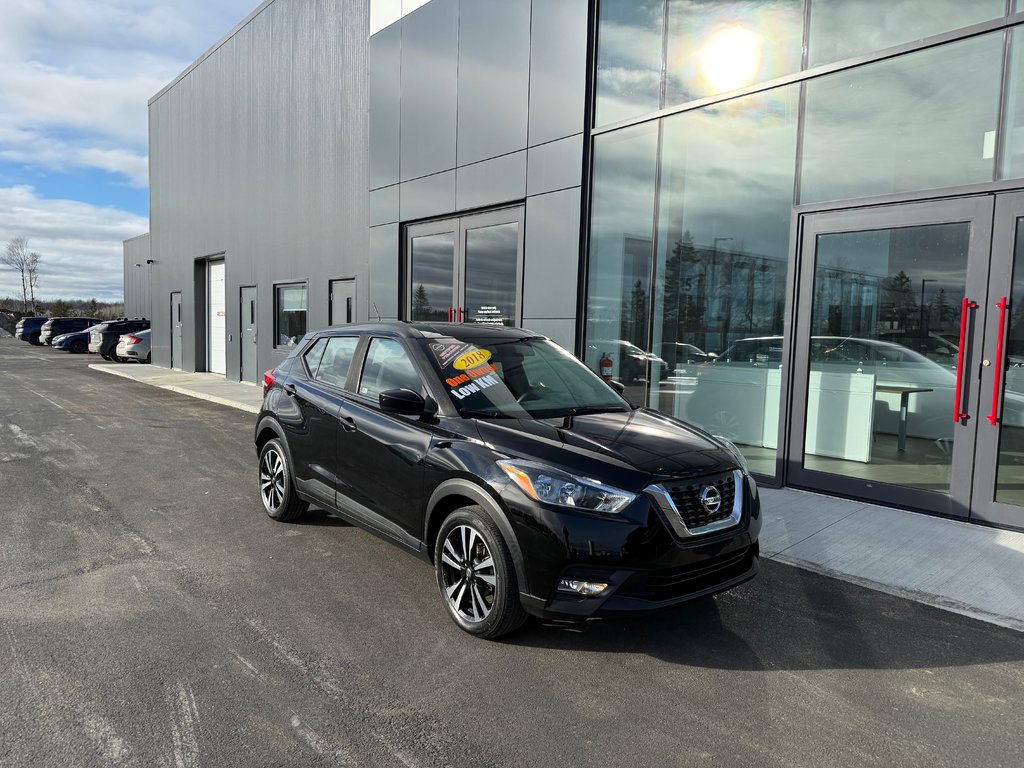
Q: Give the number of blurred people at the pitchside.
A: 0